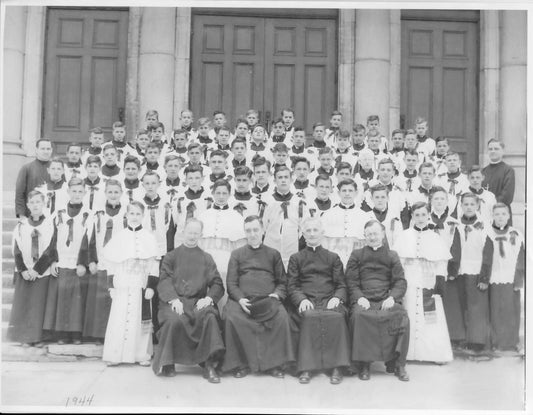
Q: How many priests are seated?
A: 4